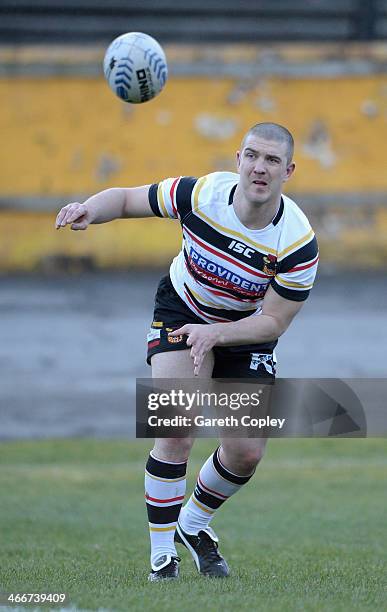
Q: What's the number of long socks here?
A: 2